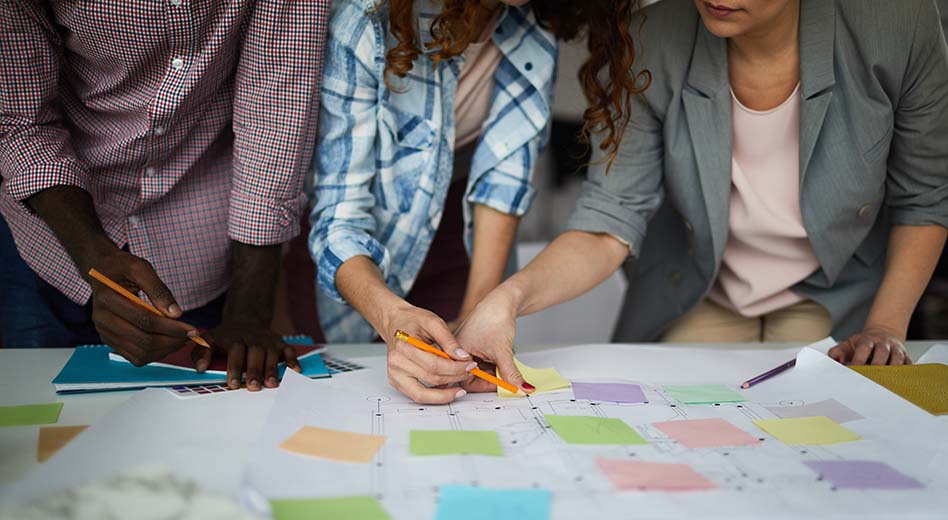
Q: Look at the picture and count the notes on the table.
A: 15